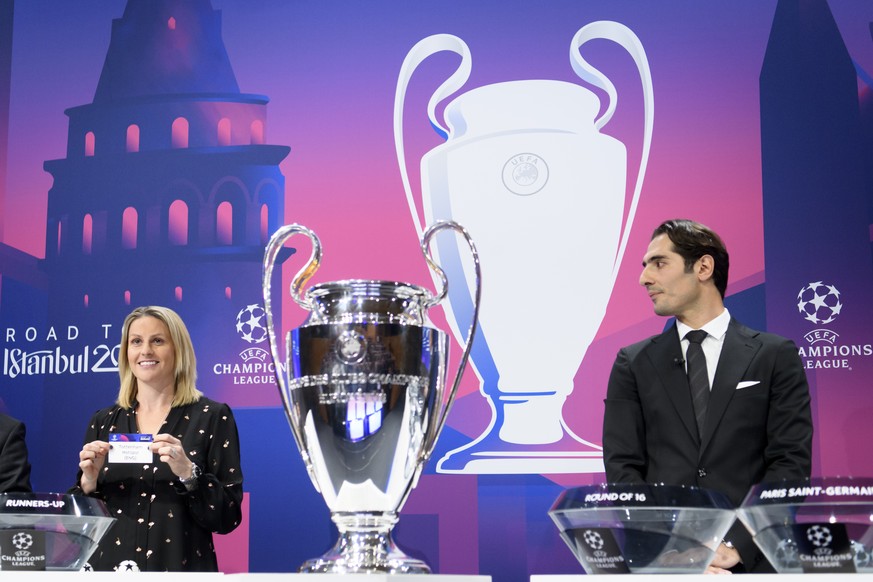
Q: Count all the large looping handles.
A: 4